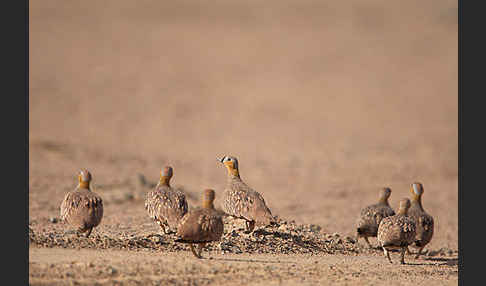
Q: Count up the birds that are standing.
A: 7